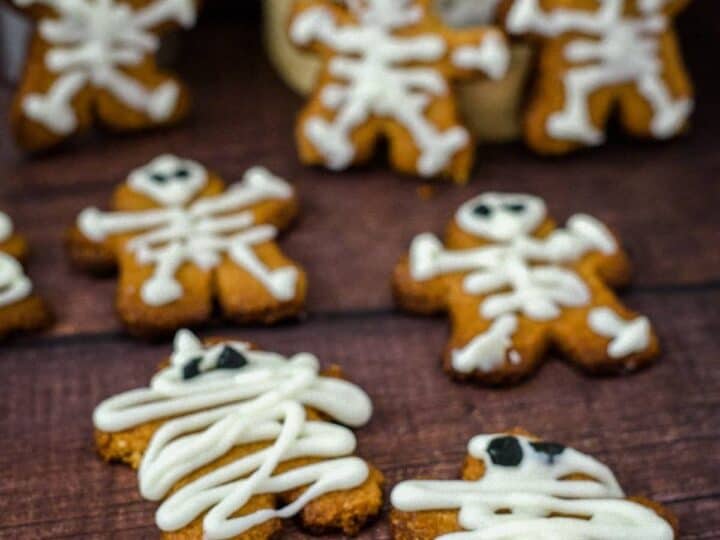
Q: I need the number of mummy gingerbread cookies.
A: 2